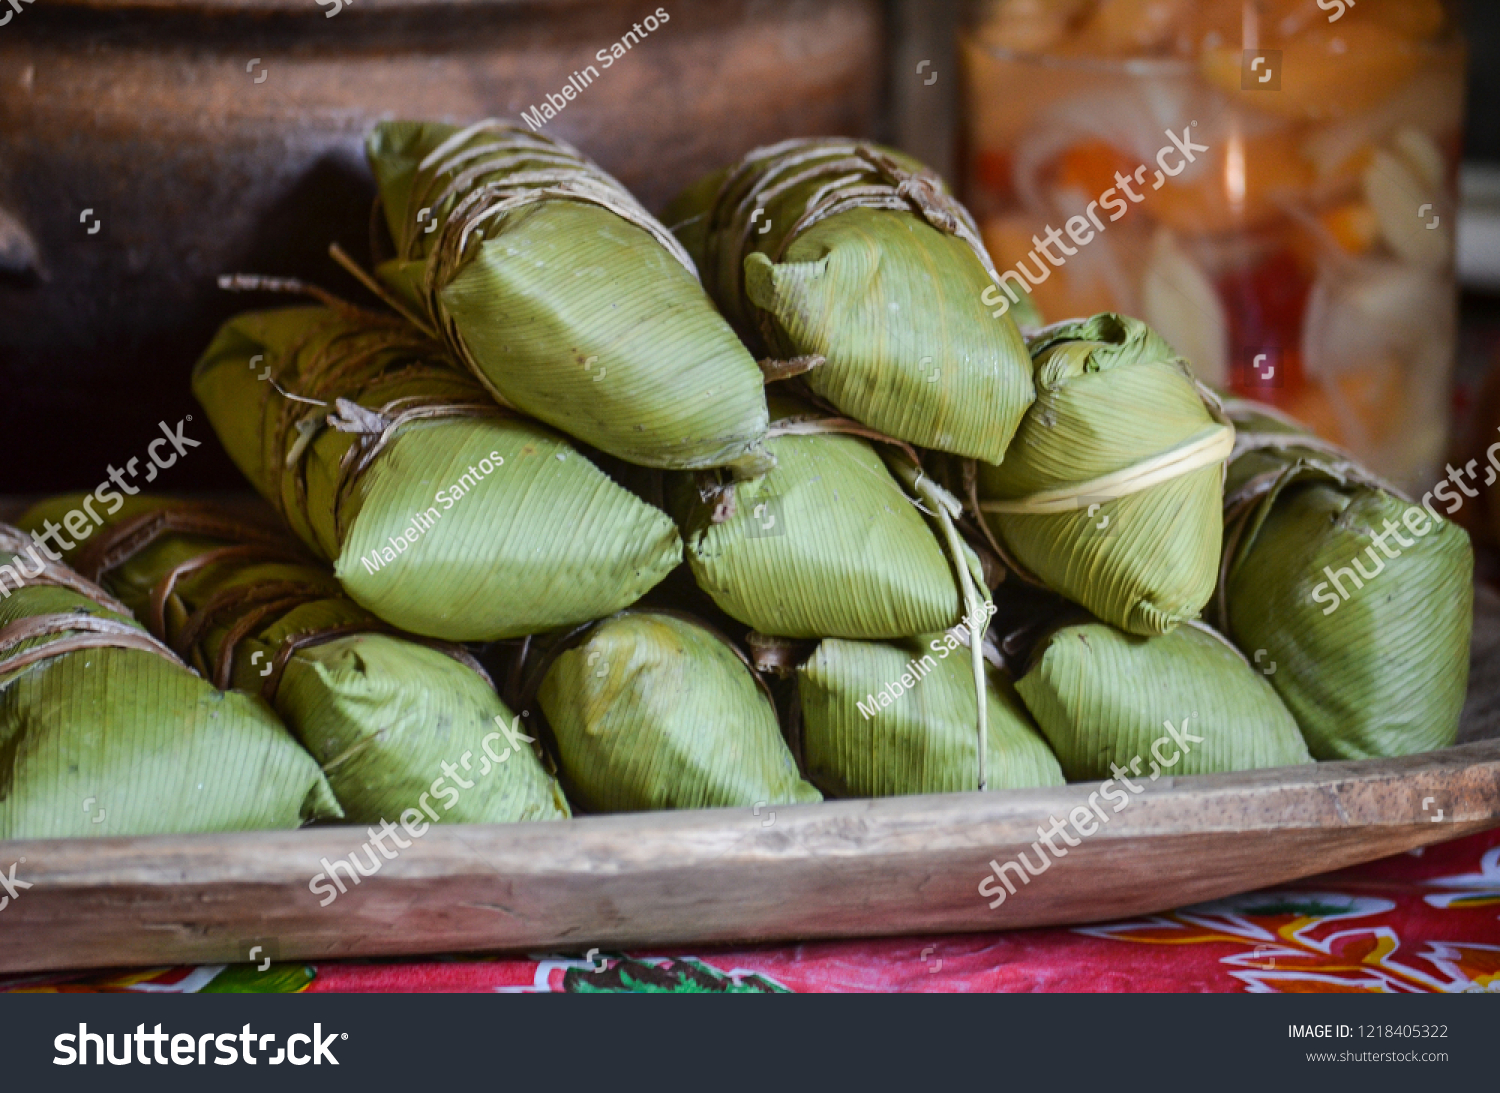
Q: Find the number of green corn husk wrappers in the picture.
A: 11